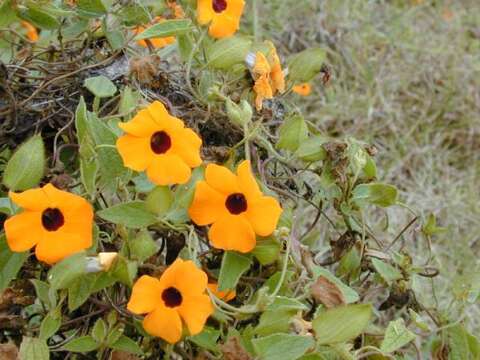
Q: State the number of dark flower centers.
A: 5